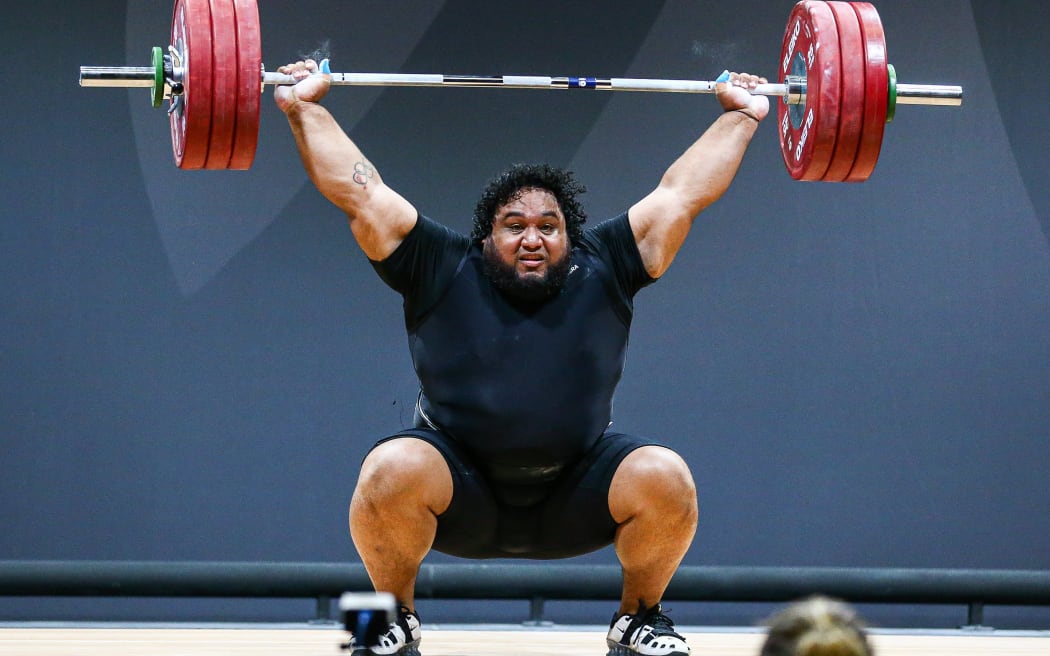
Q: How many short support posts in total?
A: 3